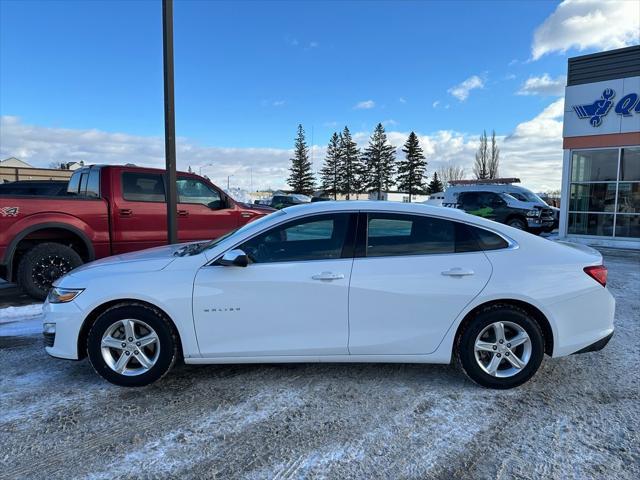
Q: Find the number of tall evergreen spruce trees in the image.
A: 5